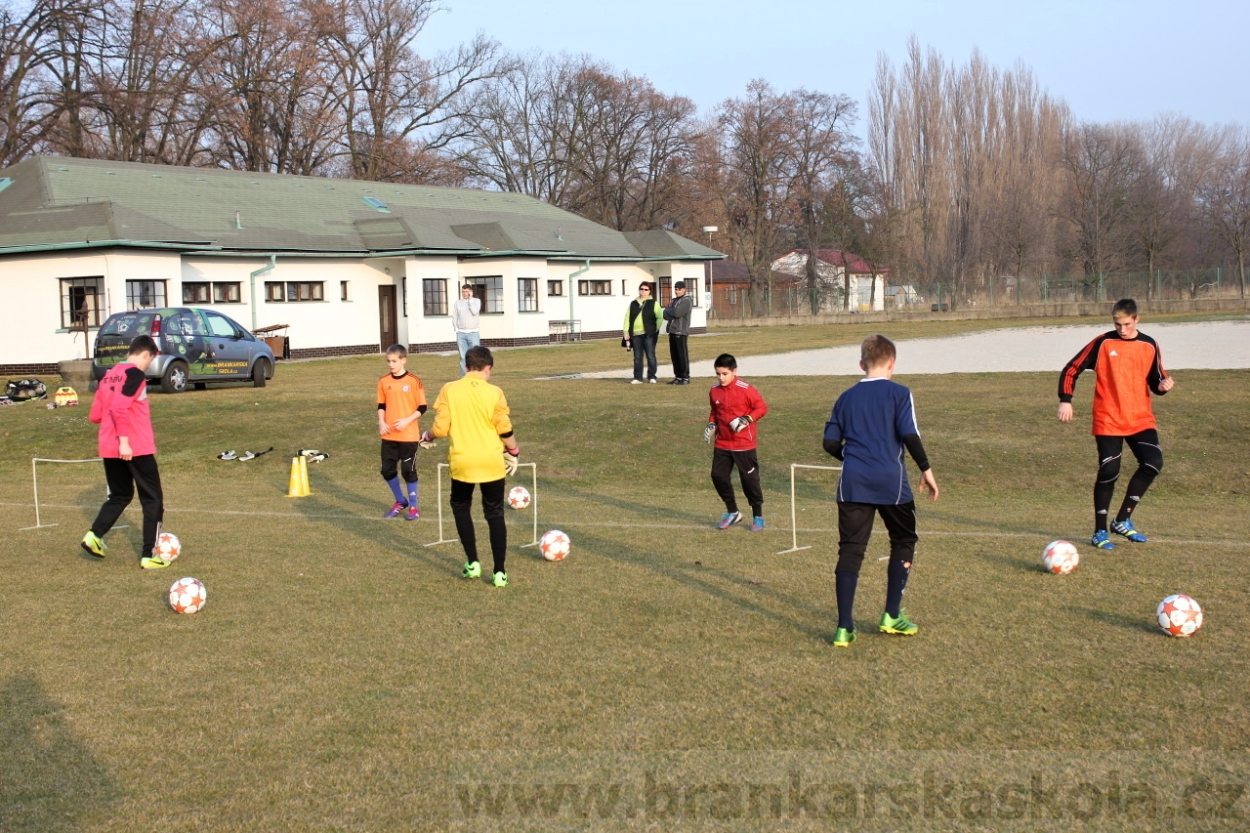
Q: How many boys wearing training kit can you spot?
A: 6